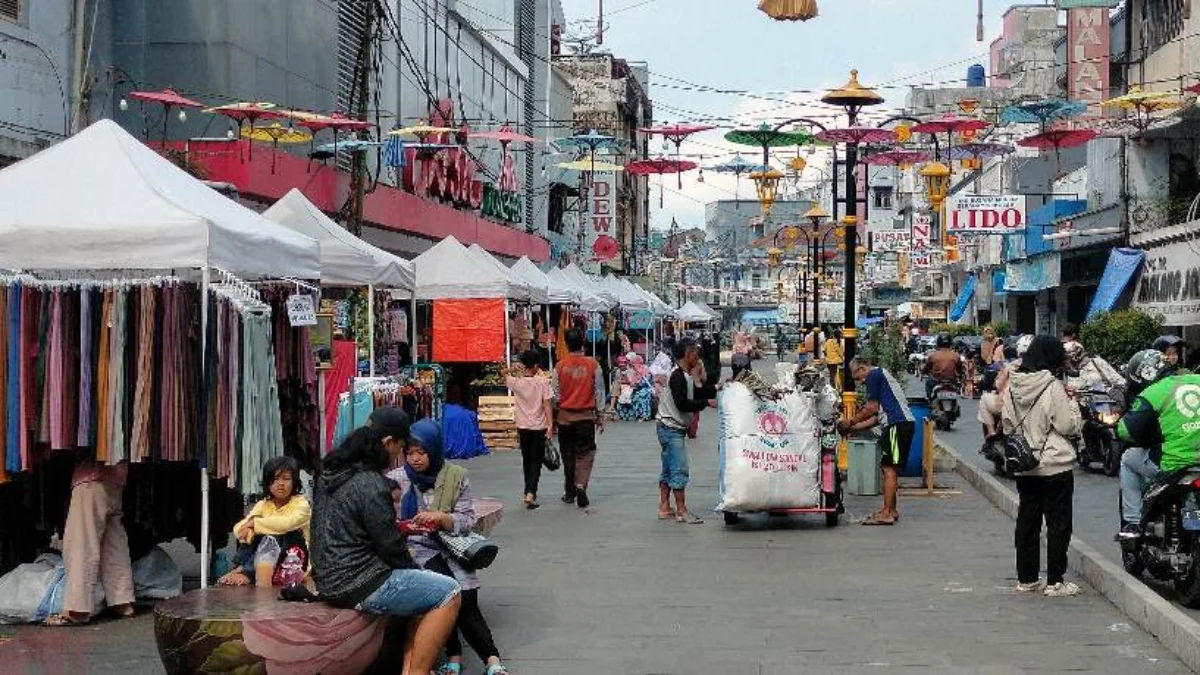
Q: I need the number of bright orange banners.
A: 1